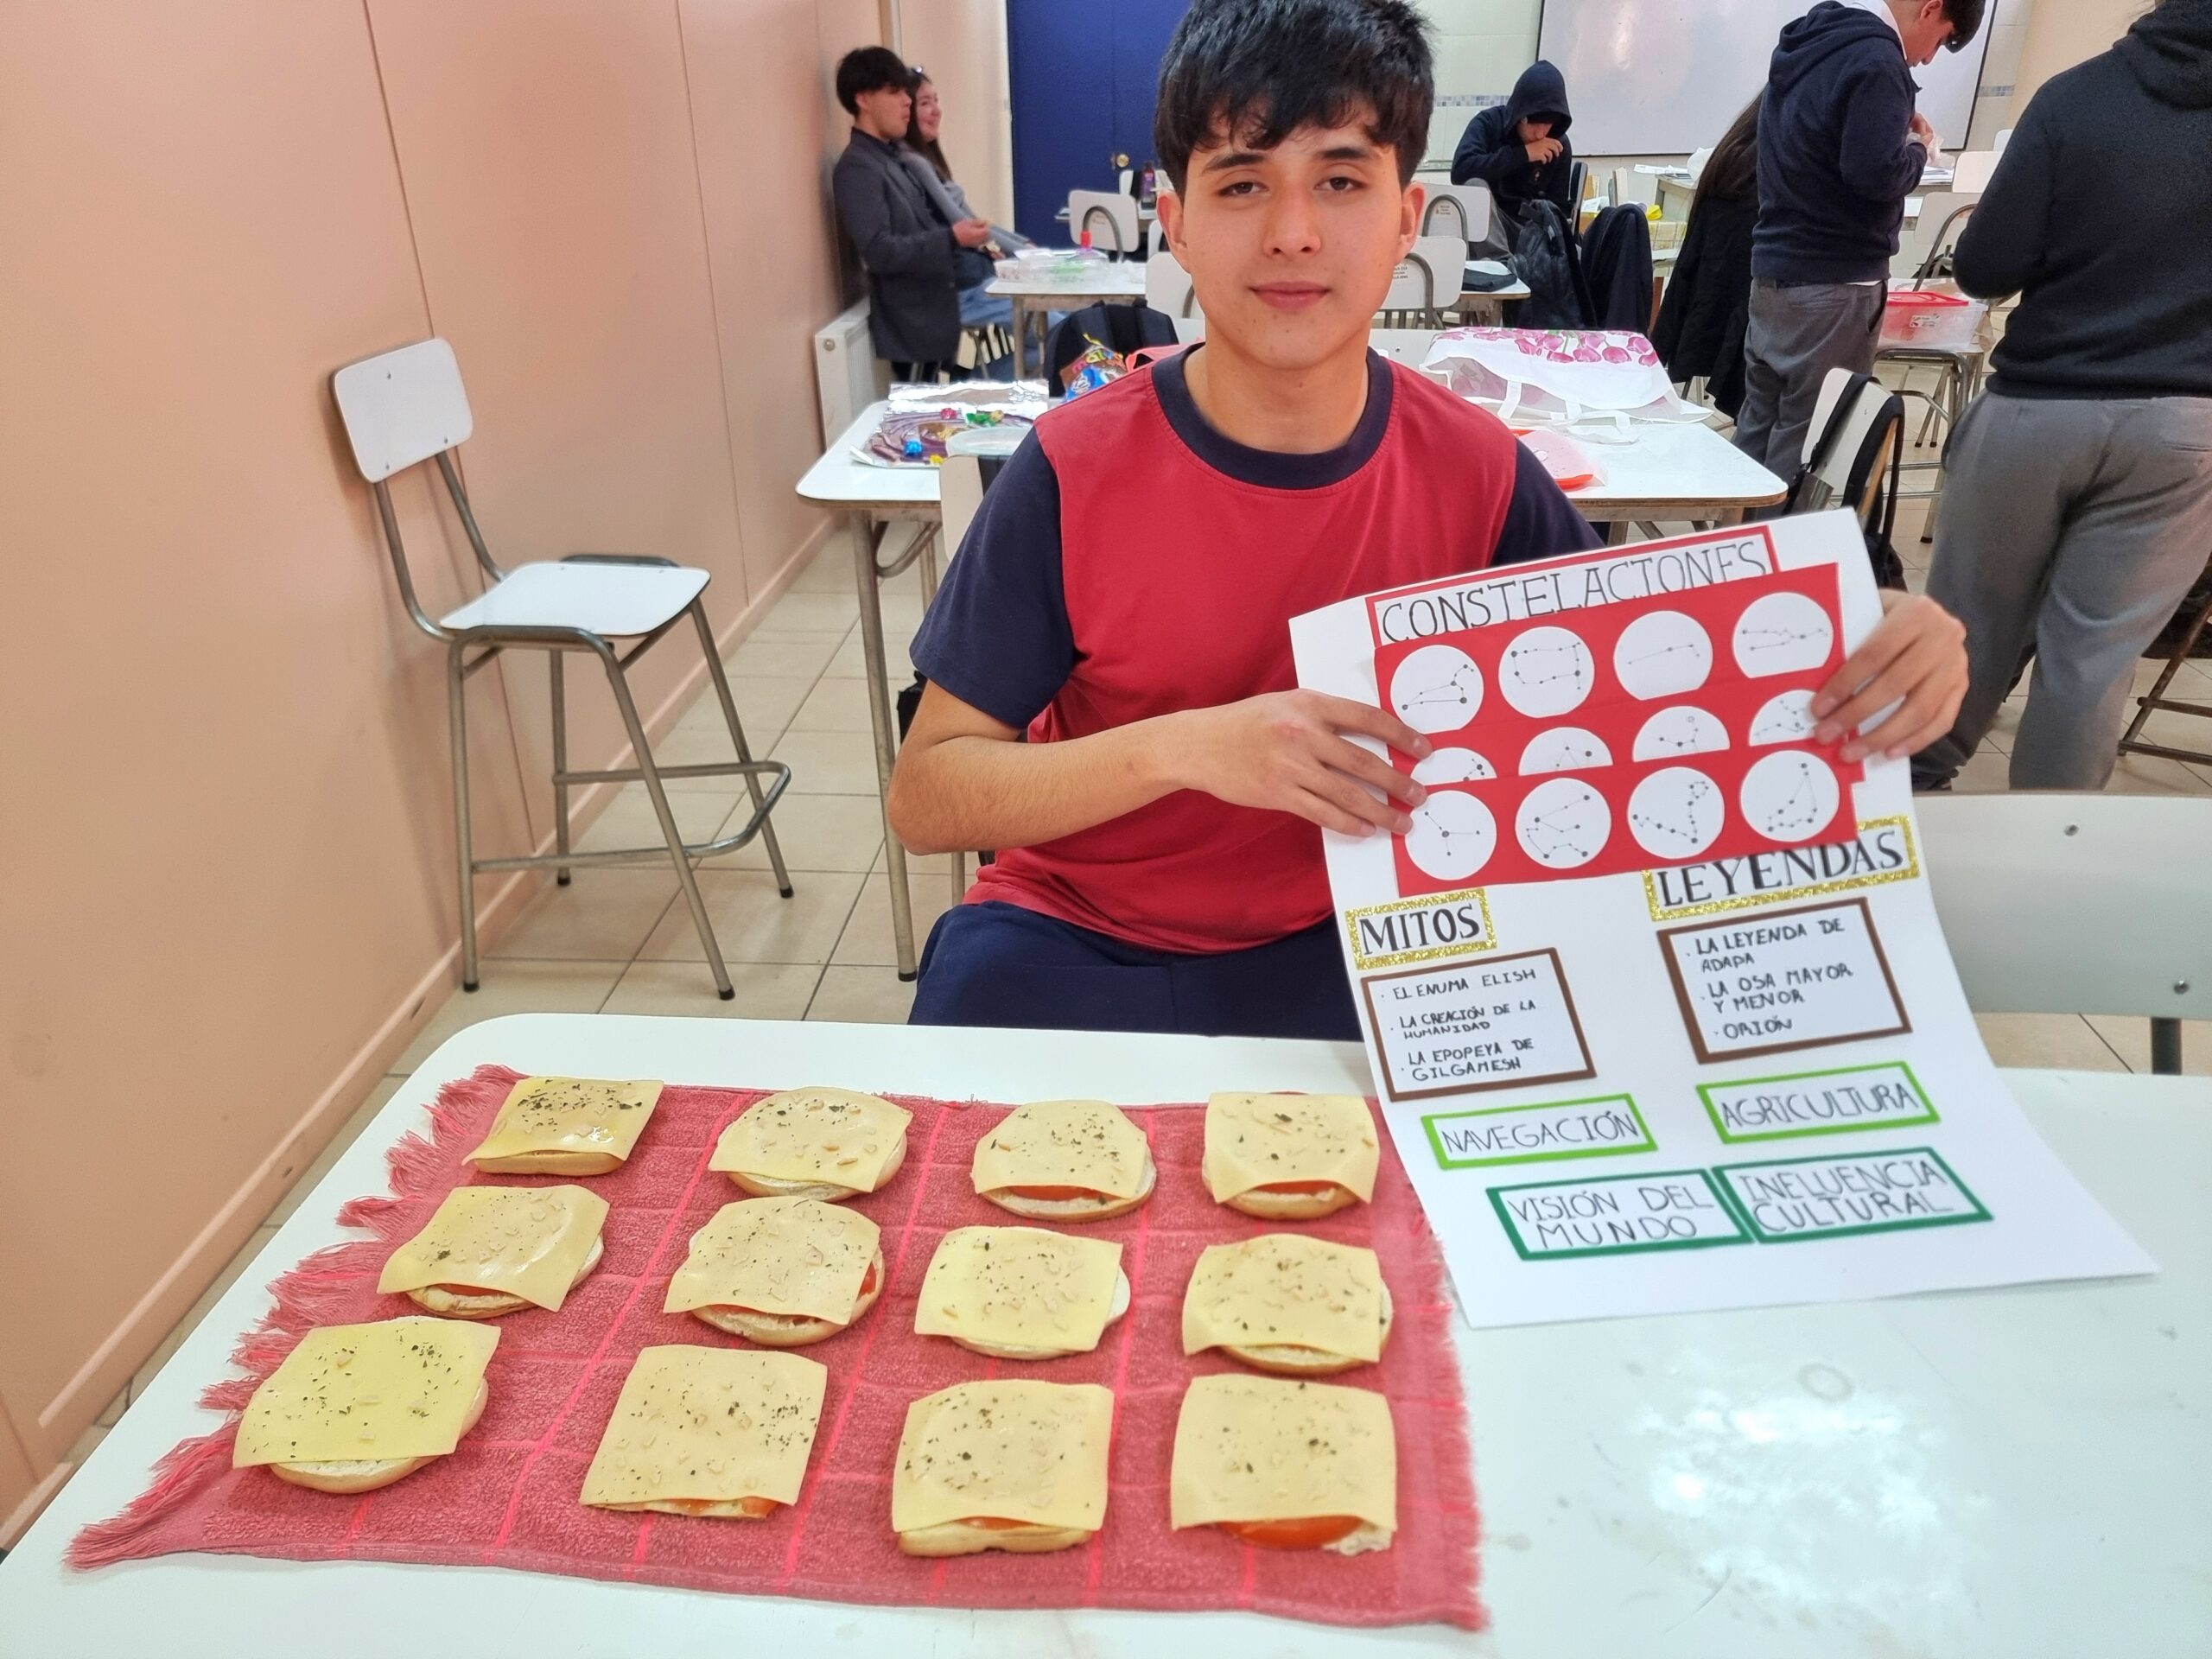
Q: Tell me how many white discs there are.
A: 12